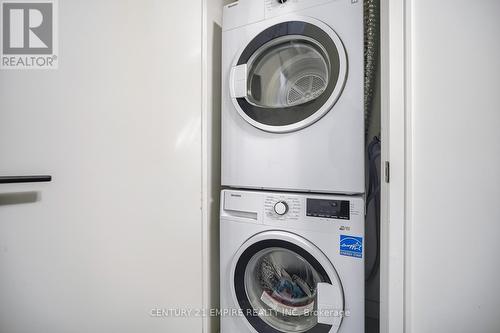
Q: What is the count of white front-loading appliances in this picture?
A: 2